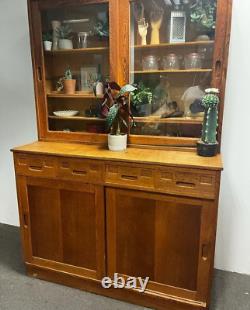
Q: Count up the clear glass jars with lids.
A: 3